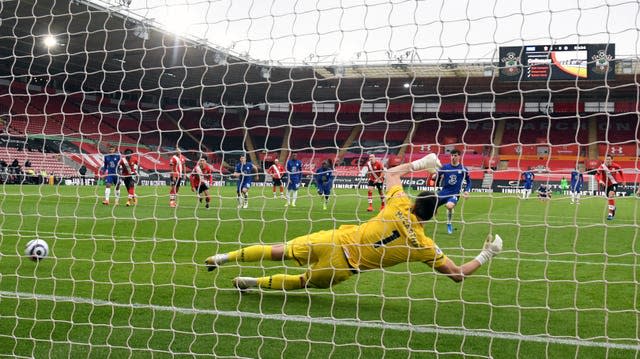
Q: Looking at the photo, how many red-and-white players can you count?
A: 6